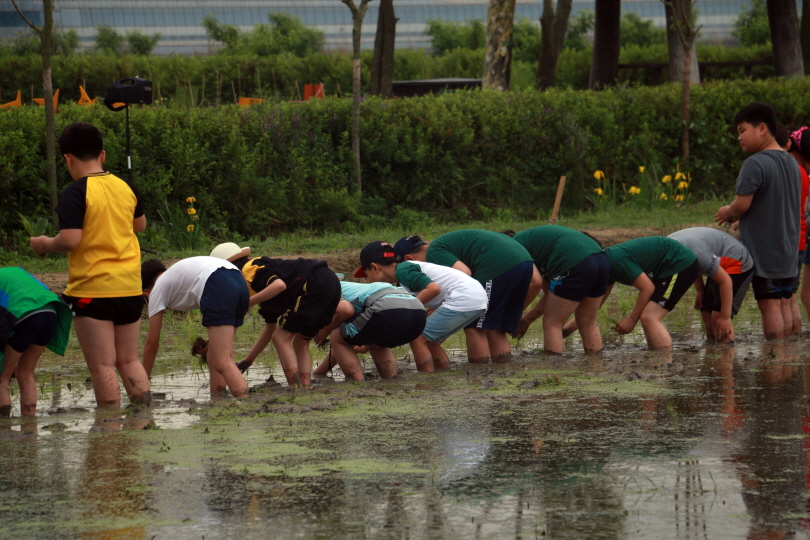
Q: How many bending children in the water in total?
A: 9